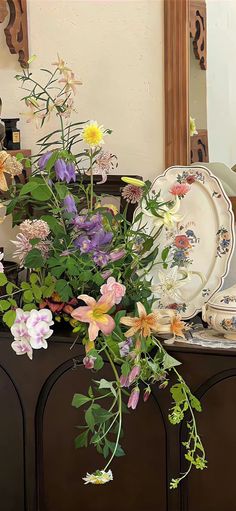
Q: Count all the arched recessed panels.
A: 3